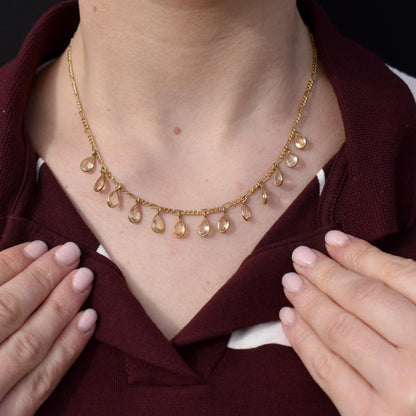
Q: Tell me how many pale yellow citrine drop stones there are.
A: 13